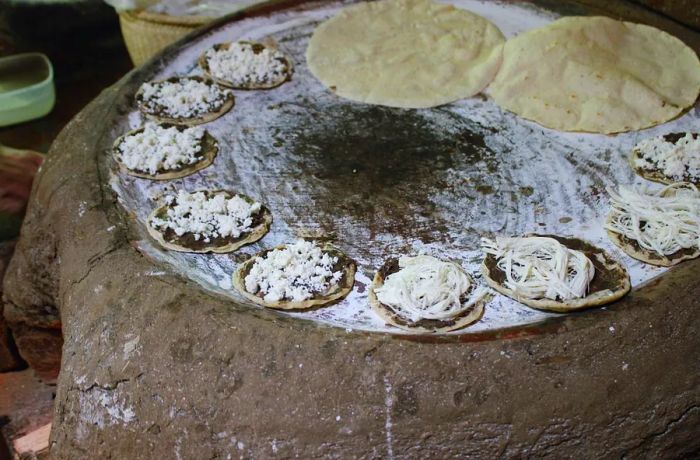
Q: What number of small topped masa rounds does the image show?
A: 9